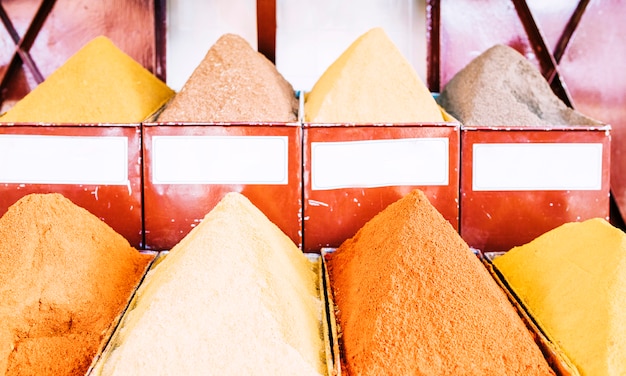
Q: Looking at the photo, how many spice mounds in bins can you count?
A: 8